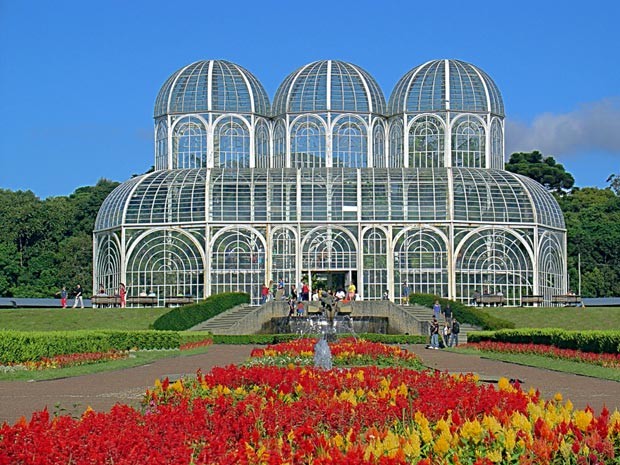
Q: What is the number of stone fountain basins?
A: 1